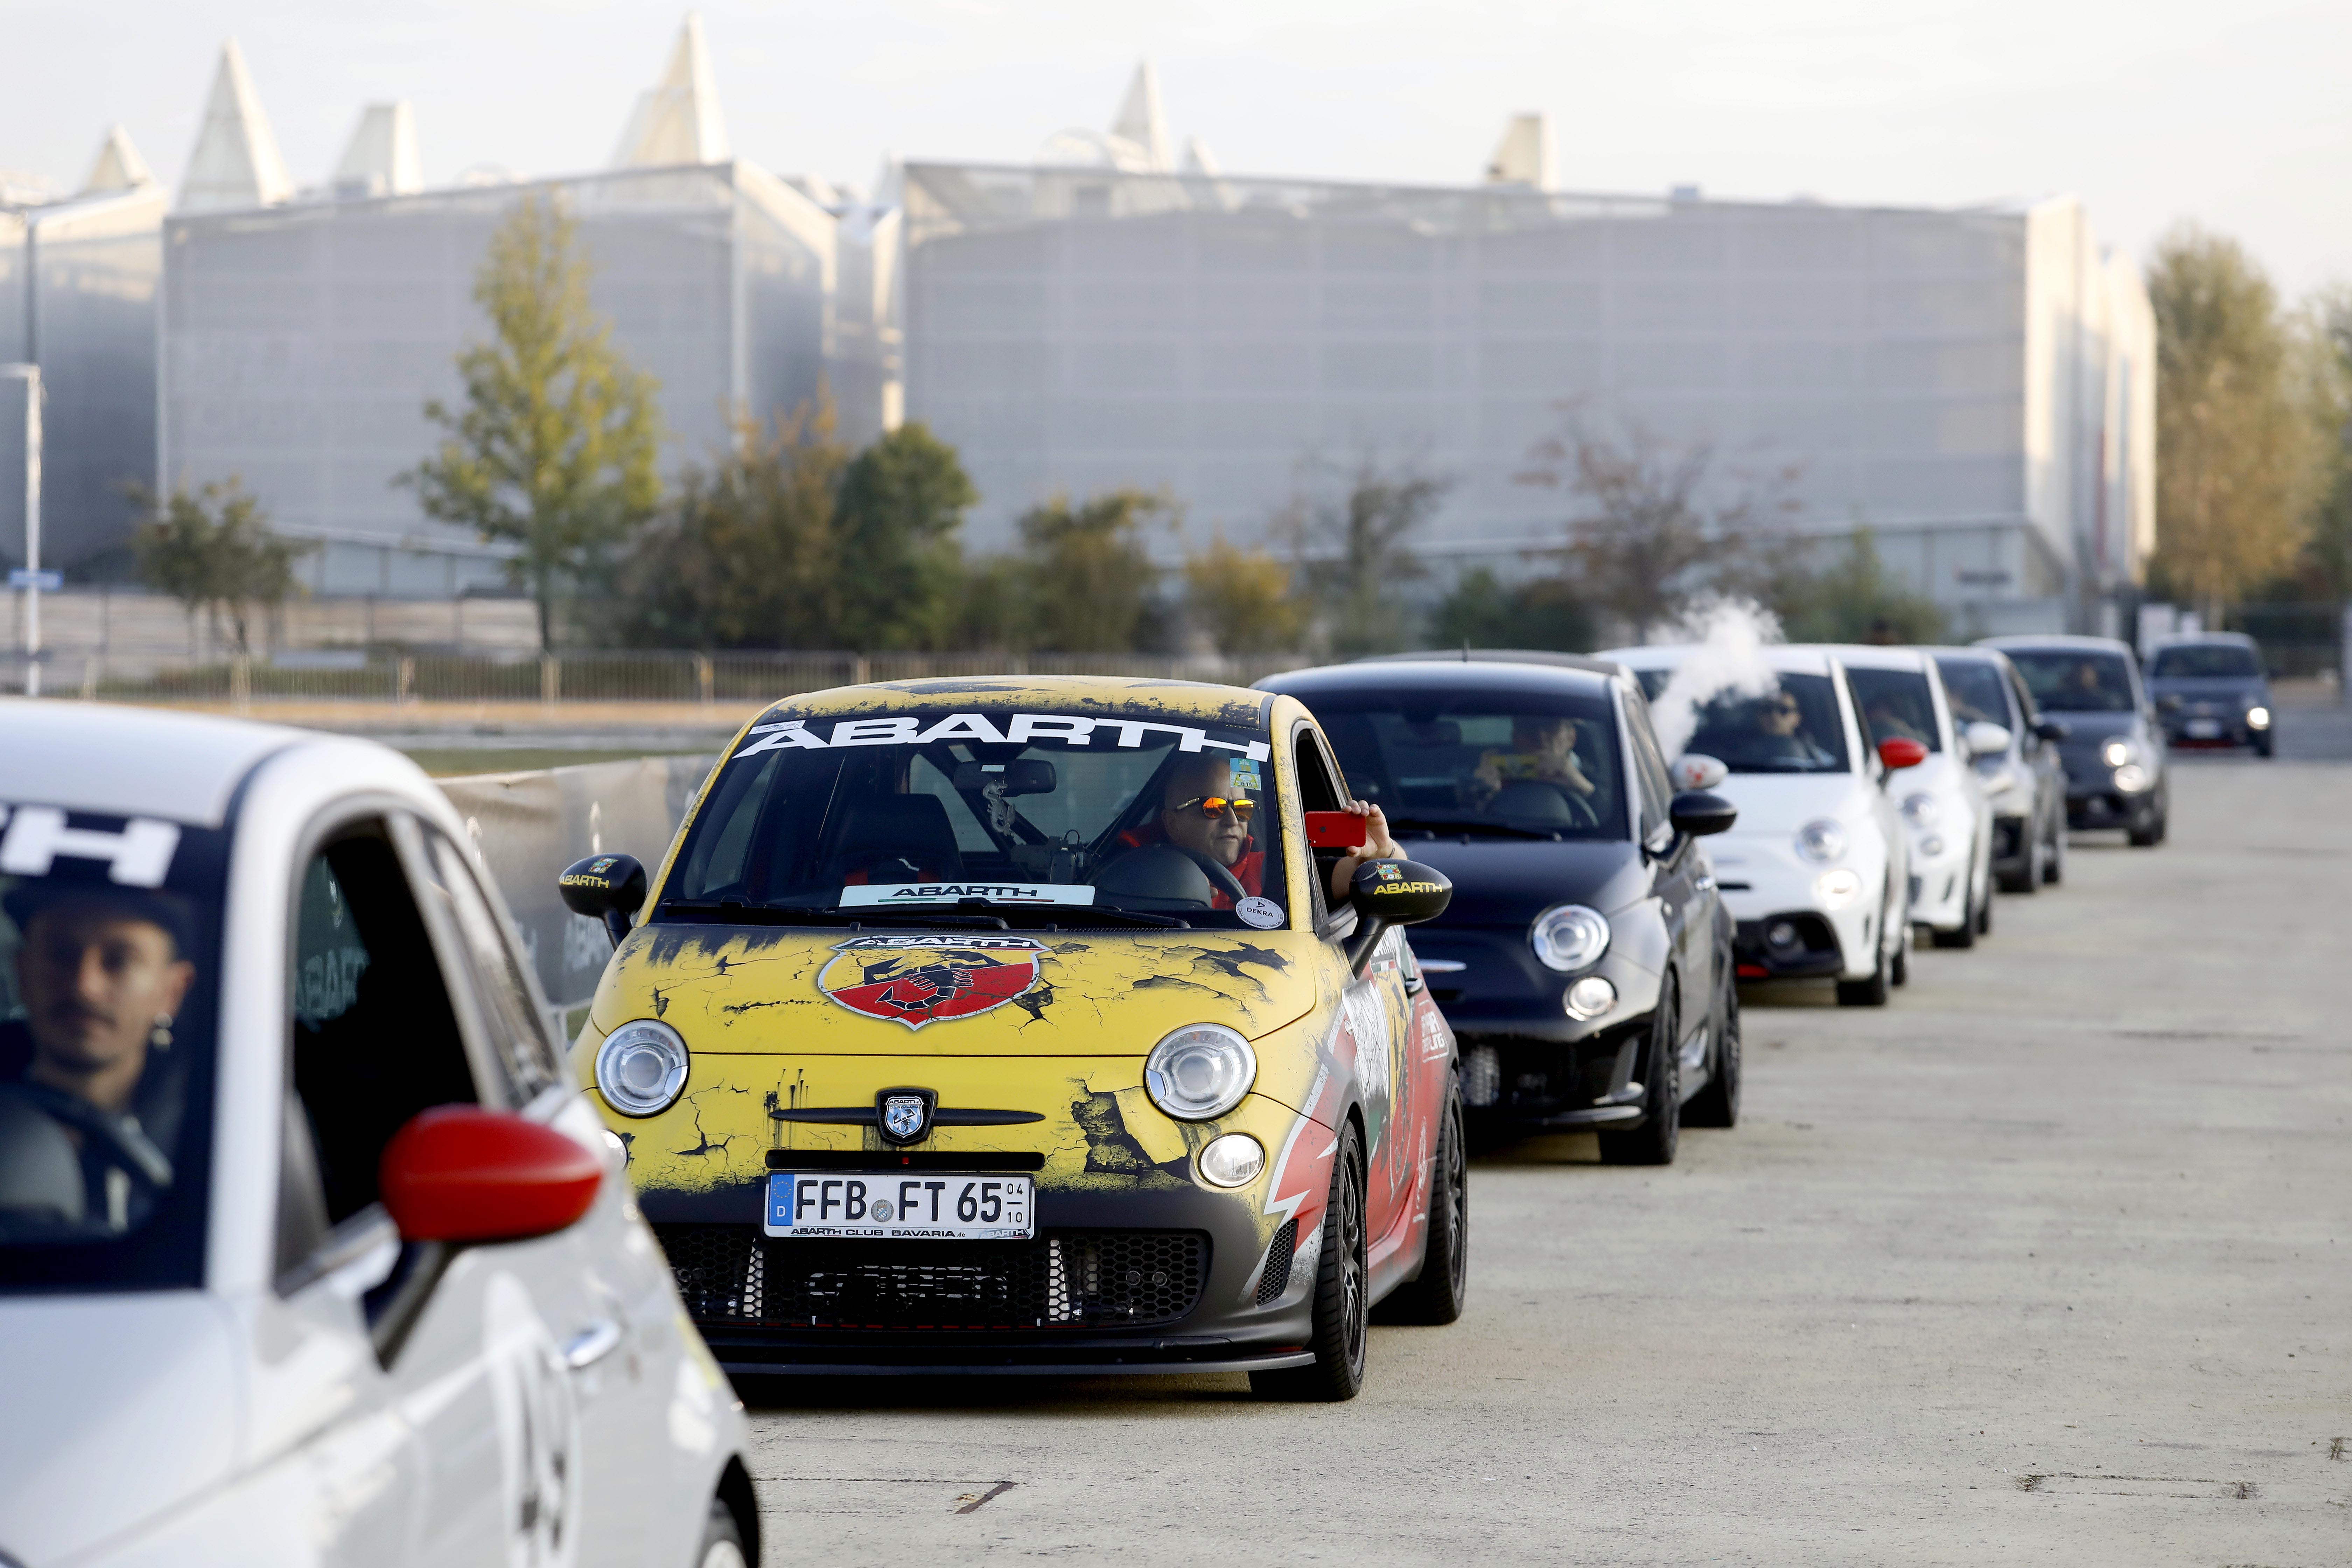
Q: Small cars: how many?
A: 8